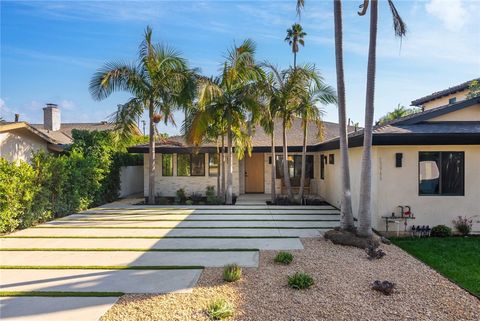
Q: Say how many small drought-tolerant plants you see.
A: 6